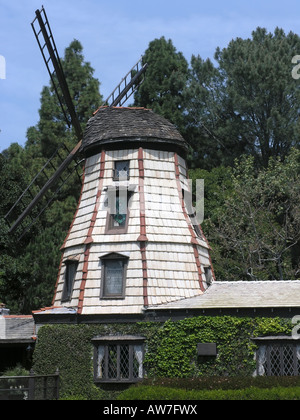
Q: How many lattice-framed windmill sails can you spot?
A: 3